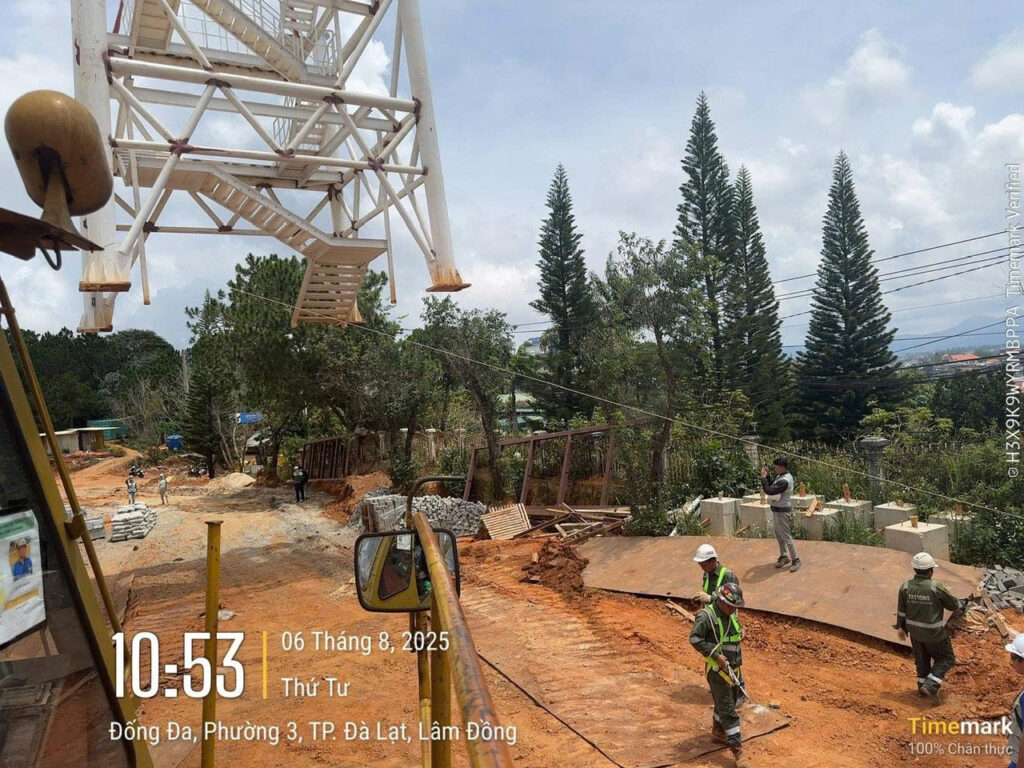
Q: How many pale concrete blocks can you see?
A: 9